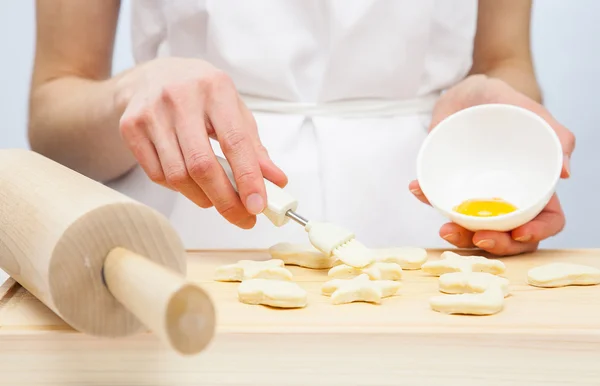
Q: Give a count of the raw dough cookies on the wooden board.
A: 10